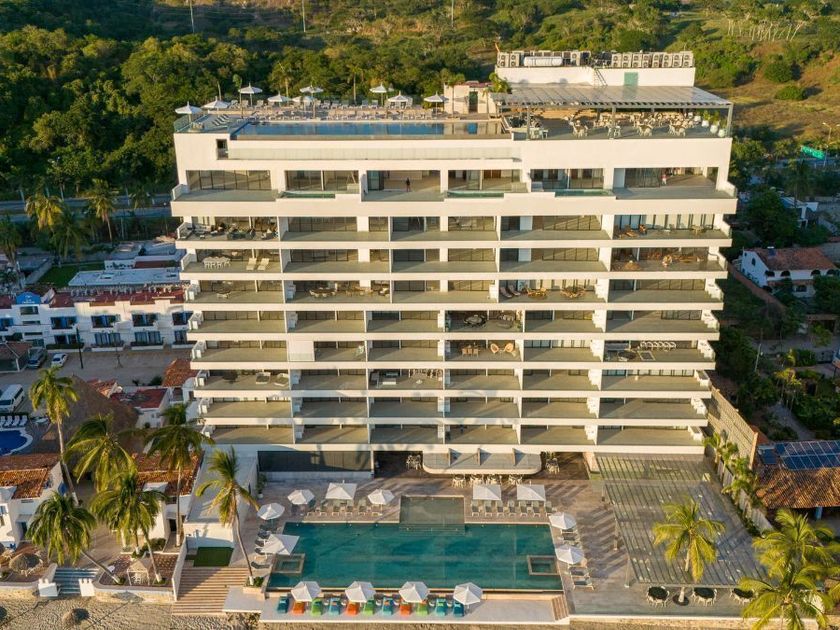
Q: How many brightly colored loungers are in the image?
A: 11